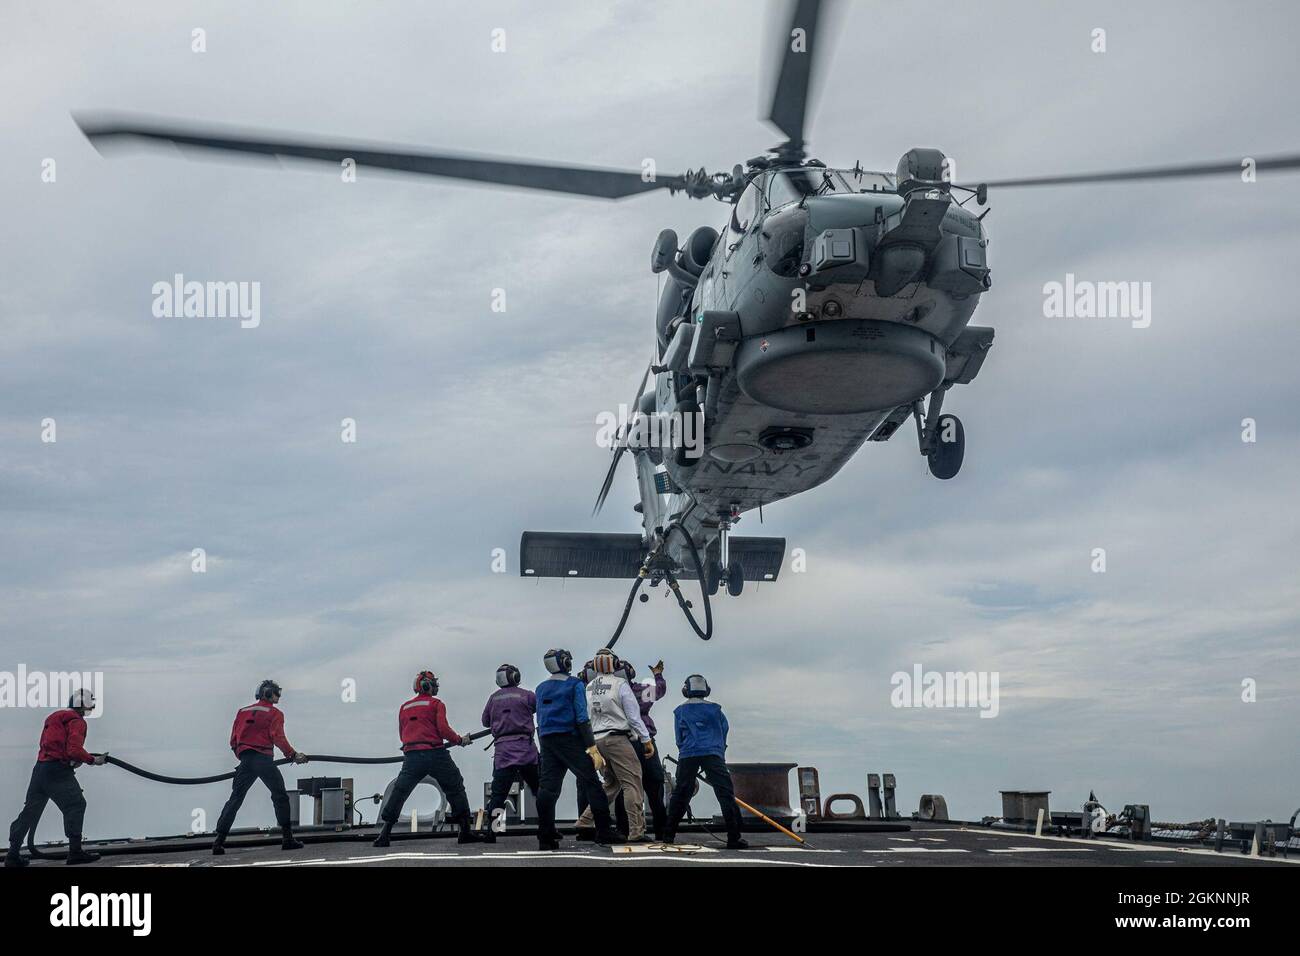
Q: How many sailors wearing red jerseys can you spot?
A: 3